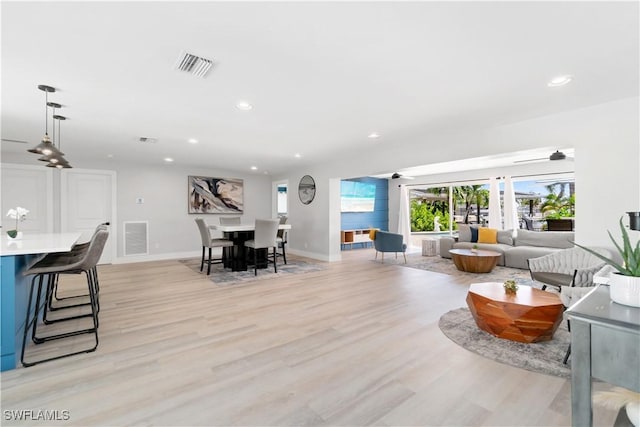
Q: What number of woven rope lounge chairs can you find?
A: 2